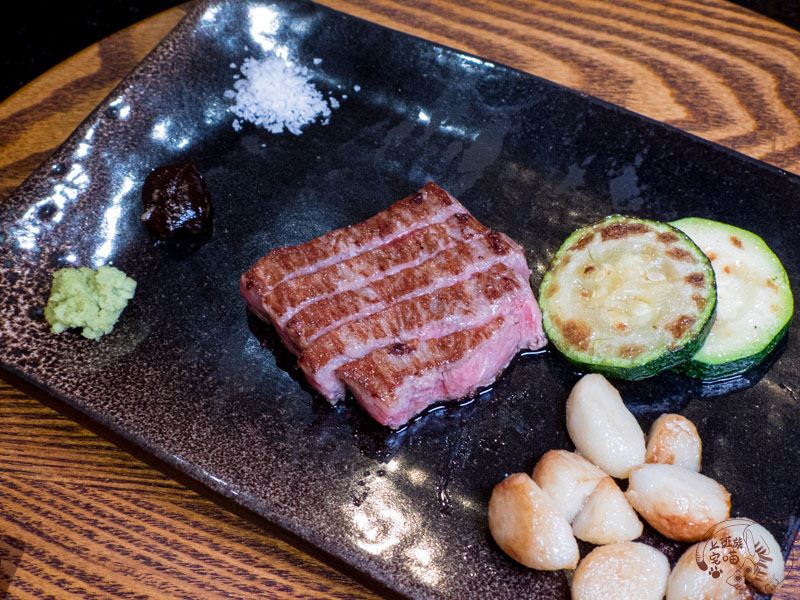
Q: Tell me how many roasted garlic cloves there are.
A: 9